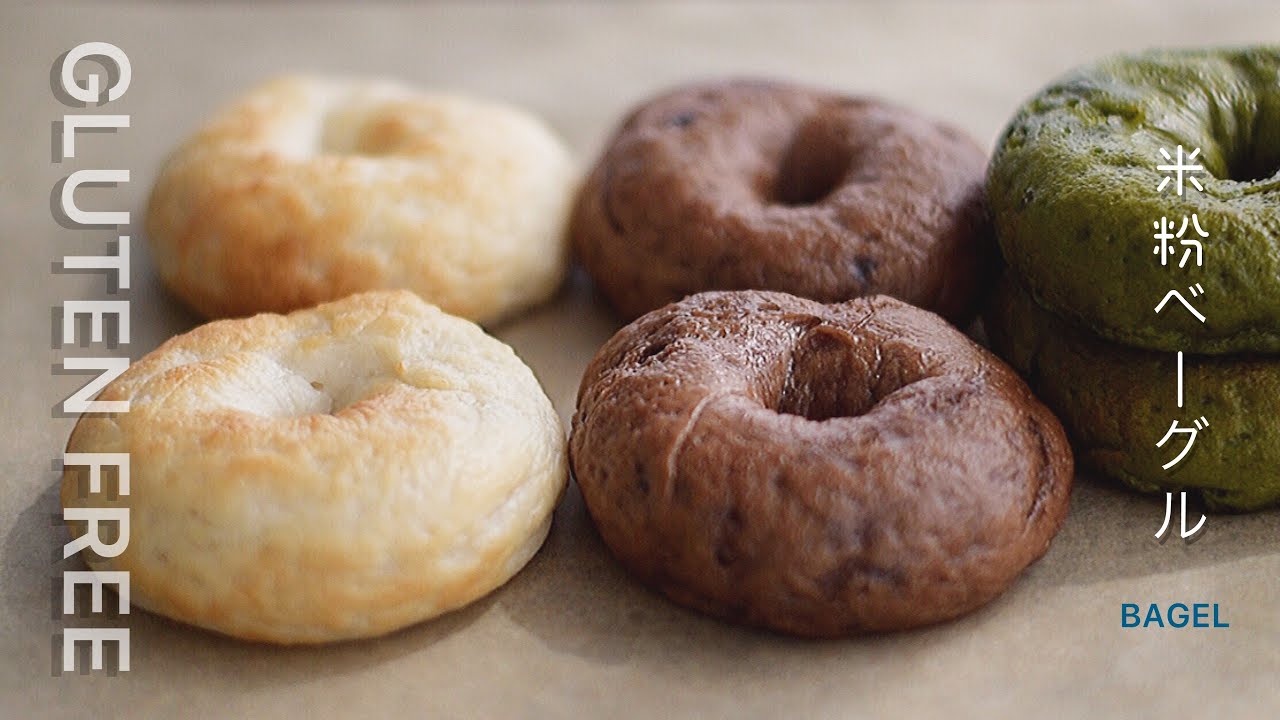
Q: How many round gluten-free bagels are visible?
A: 6